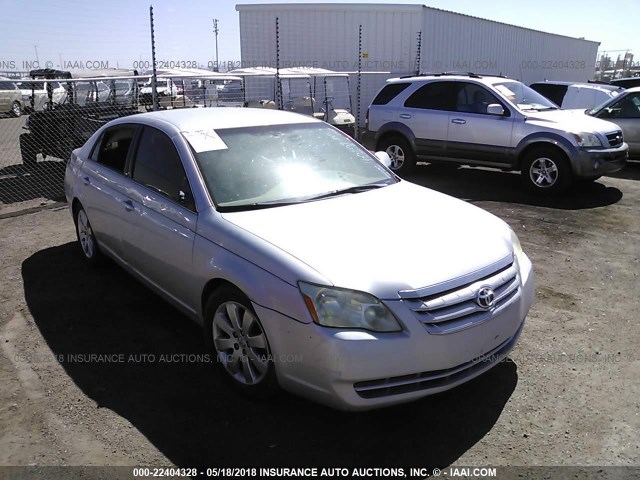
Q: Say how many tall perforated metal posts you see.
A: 4